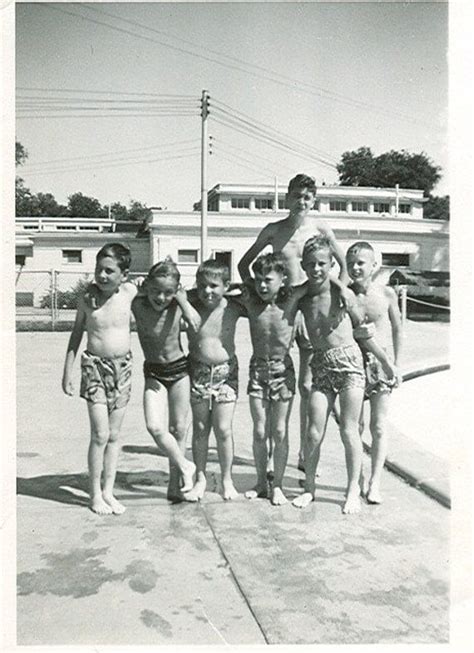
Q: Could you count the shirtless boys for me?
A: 7